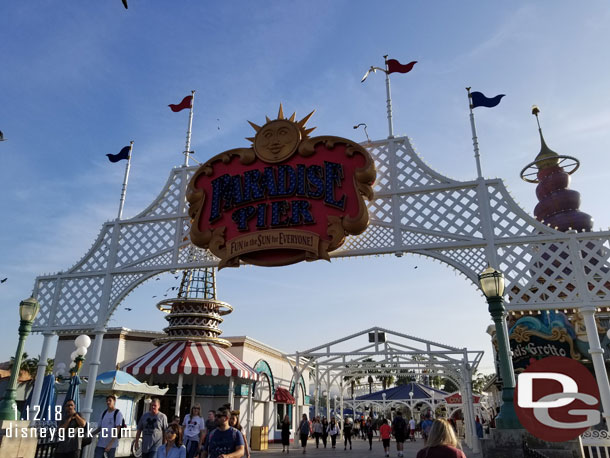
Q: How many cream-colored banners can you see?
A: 1